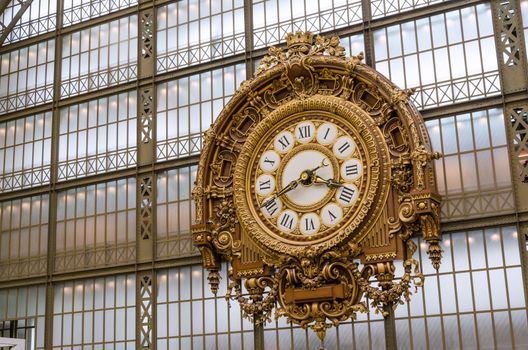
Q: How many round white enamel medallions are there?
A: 12